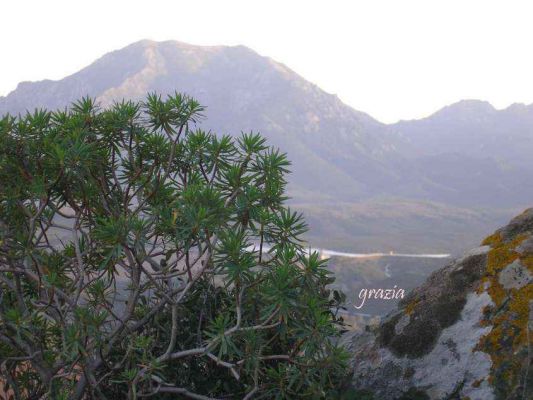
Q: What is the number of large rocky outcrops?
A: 1